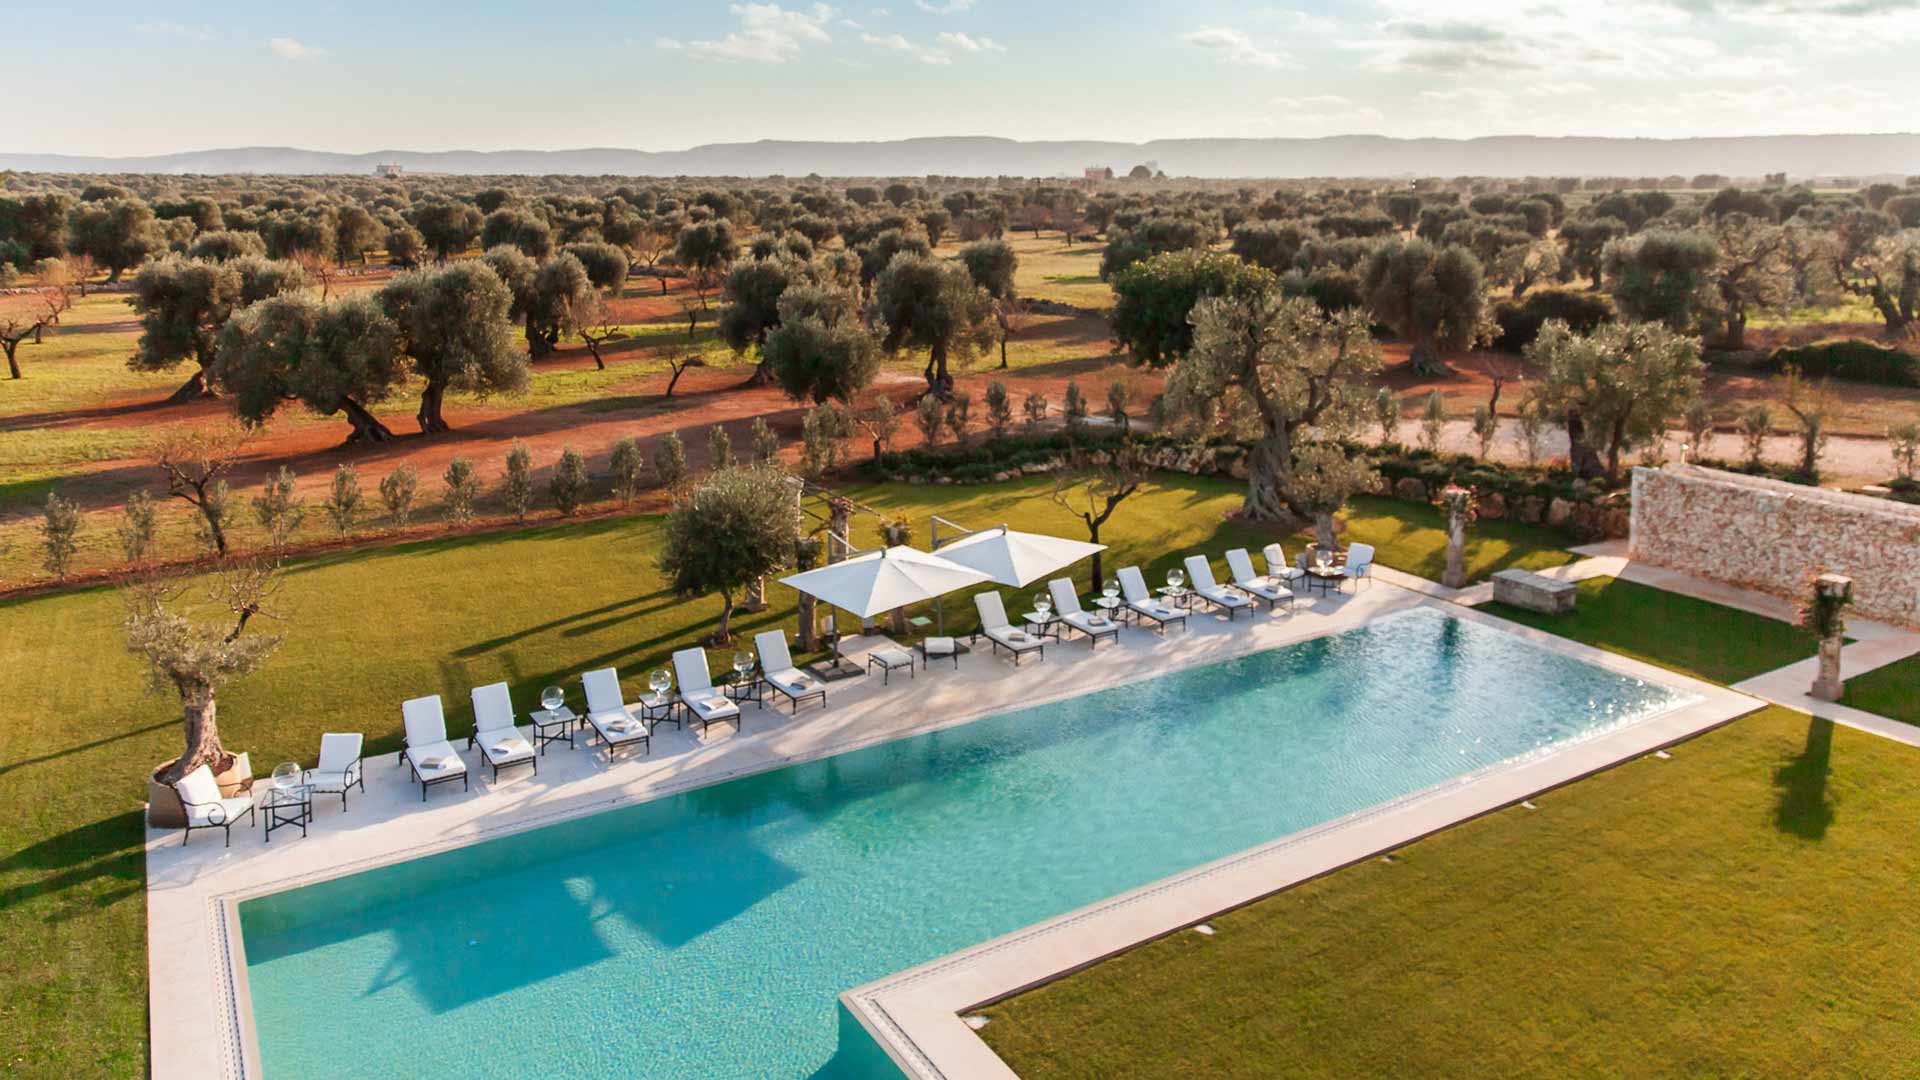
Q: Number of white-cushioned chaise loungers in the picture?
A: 10